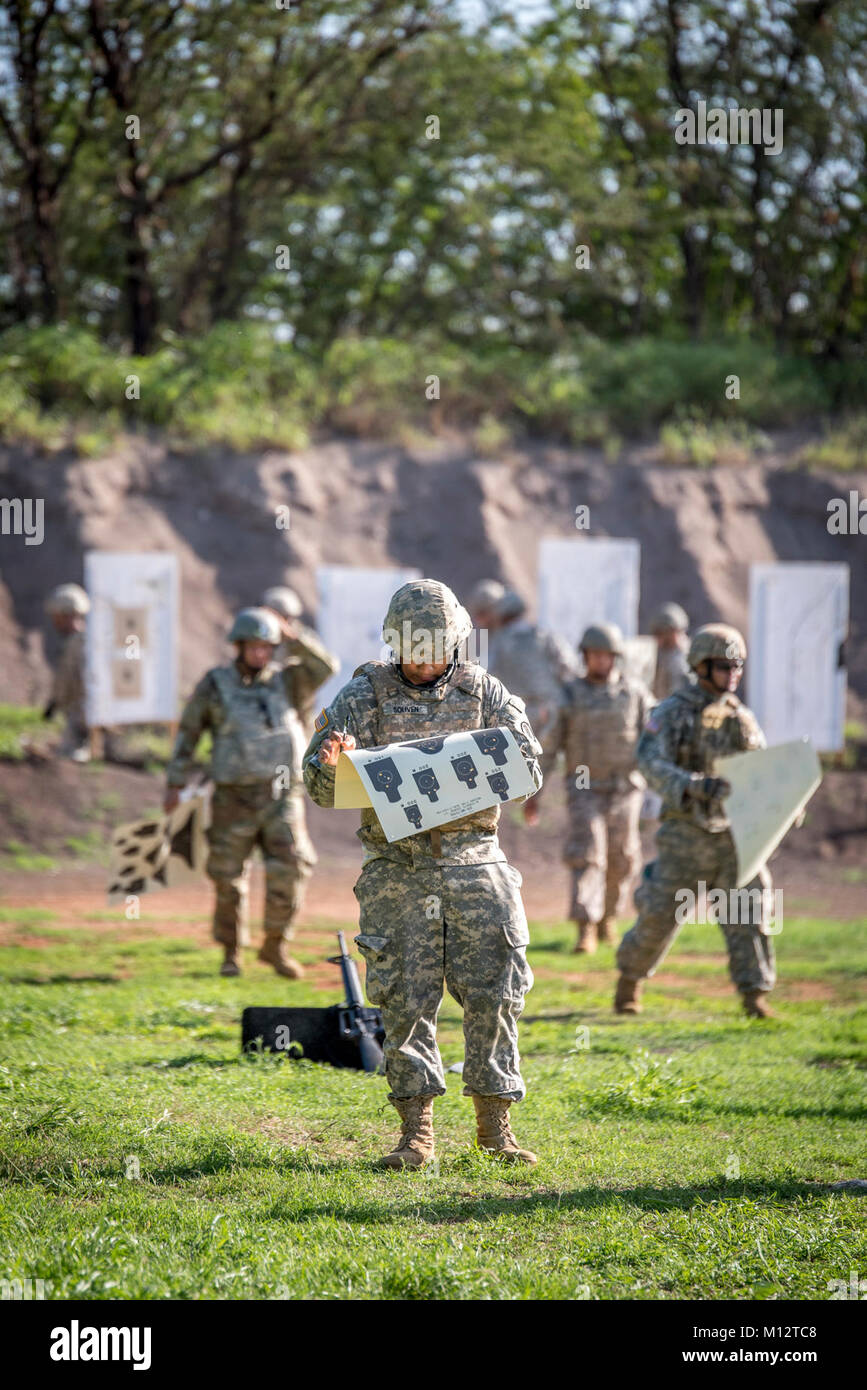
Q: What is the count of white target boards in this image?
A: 4